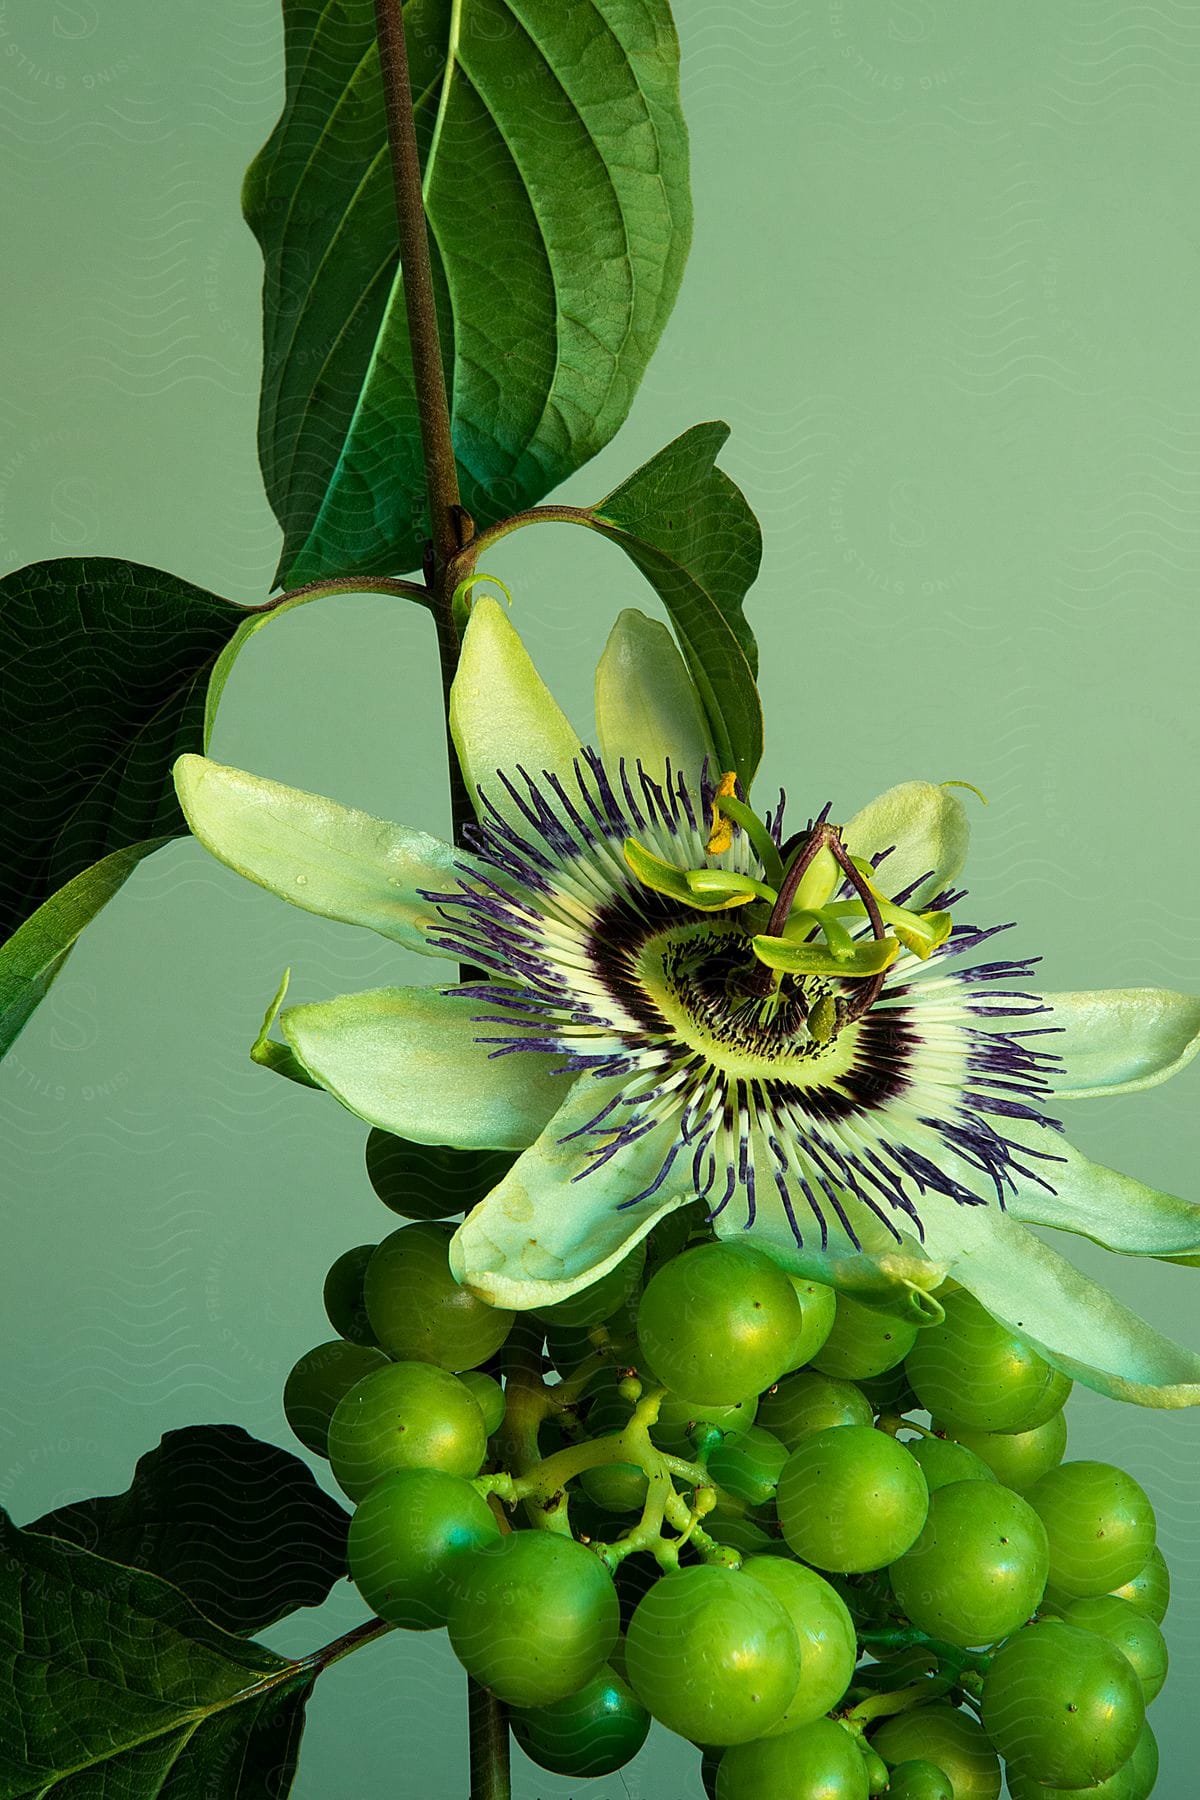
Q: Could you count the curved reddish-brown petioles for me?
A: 2